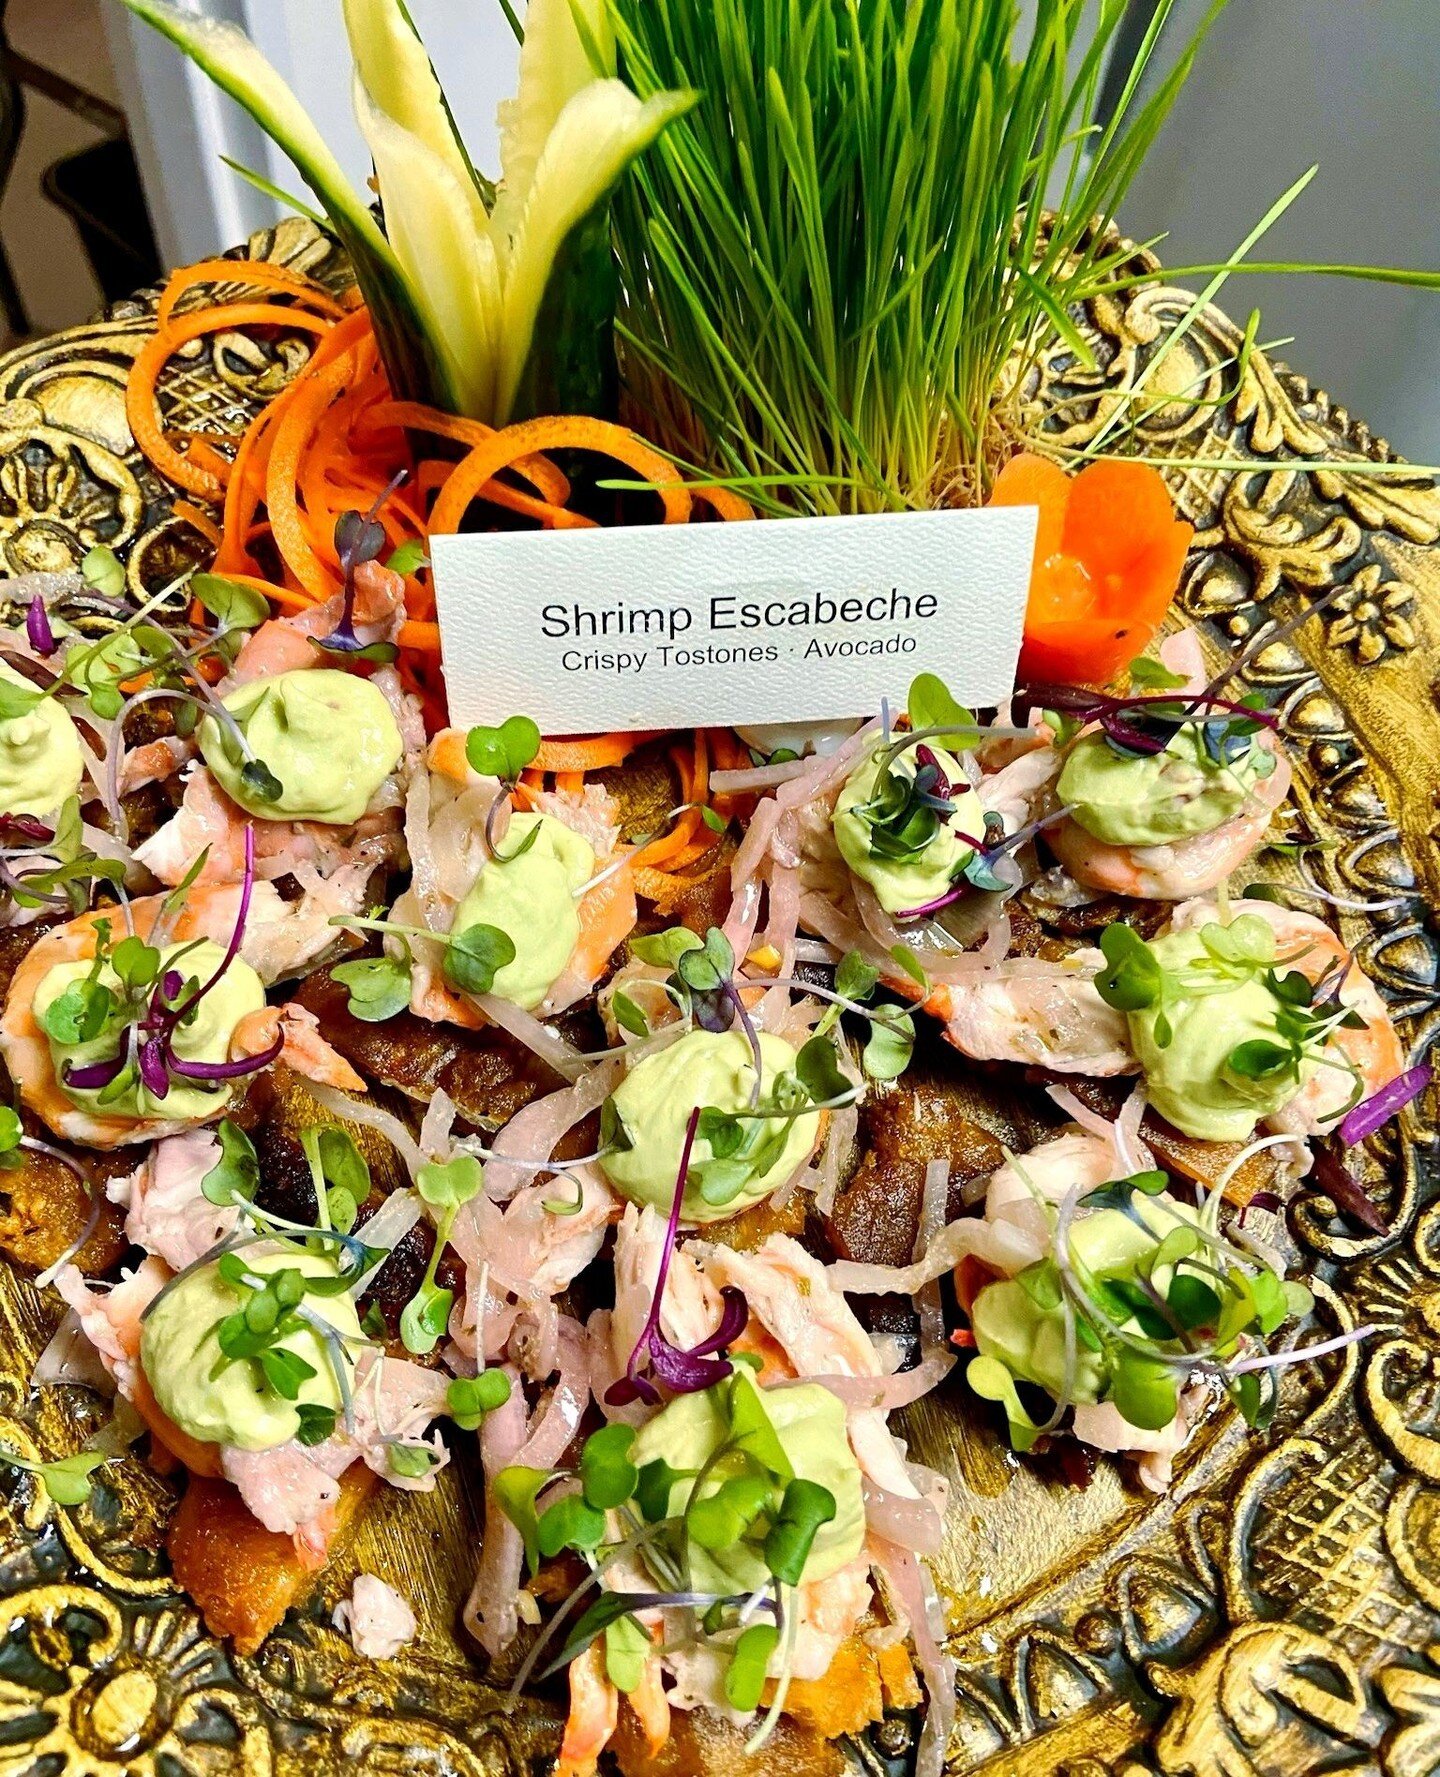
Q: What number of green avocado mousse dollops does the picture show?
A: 11